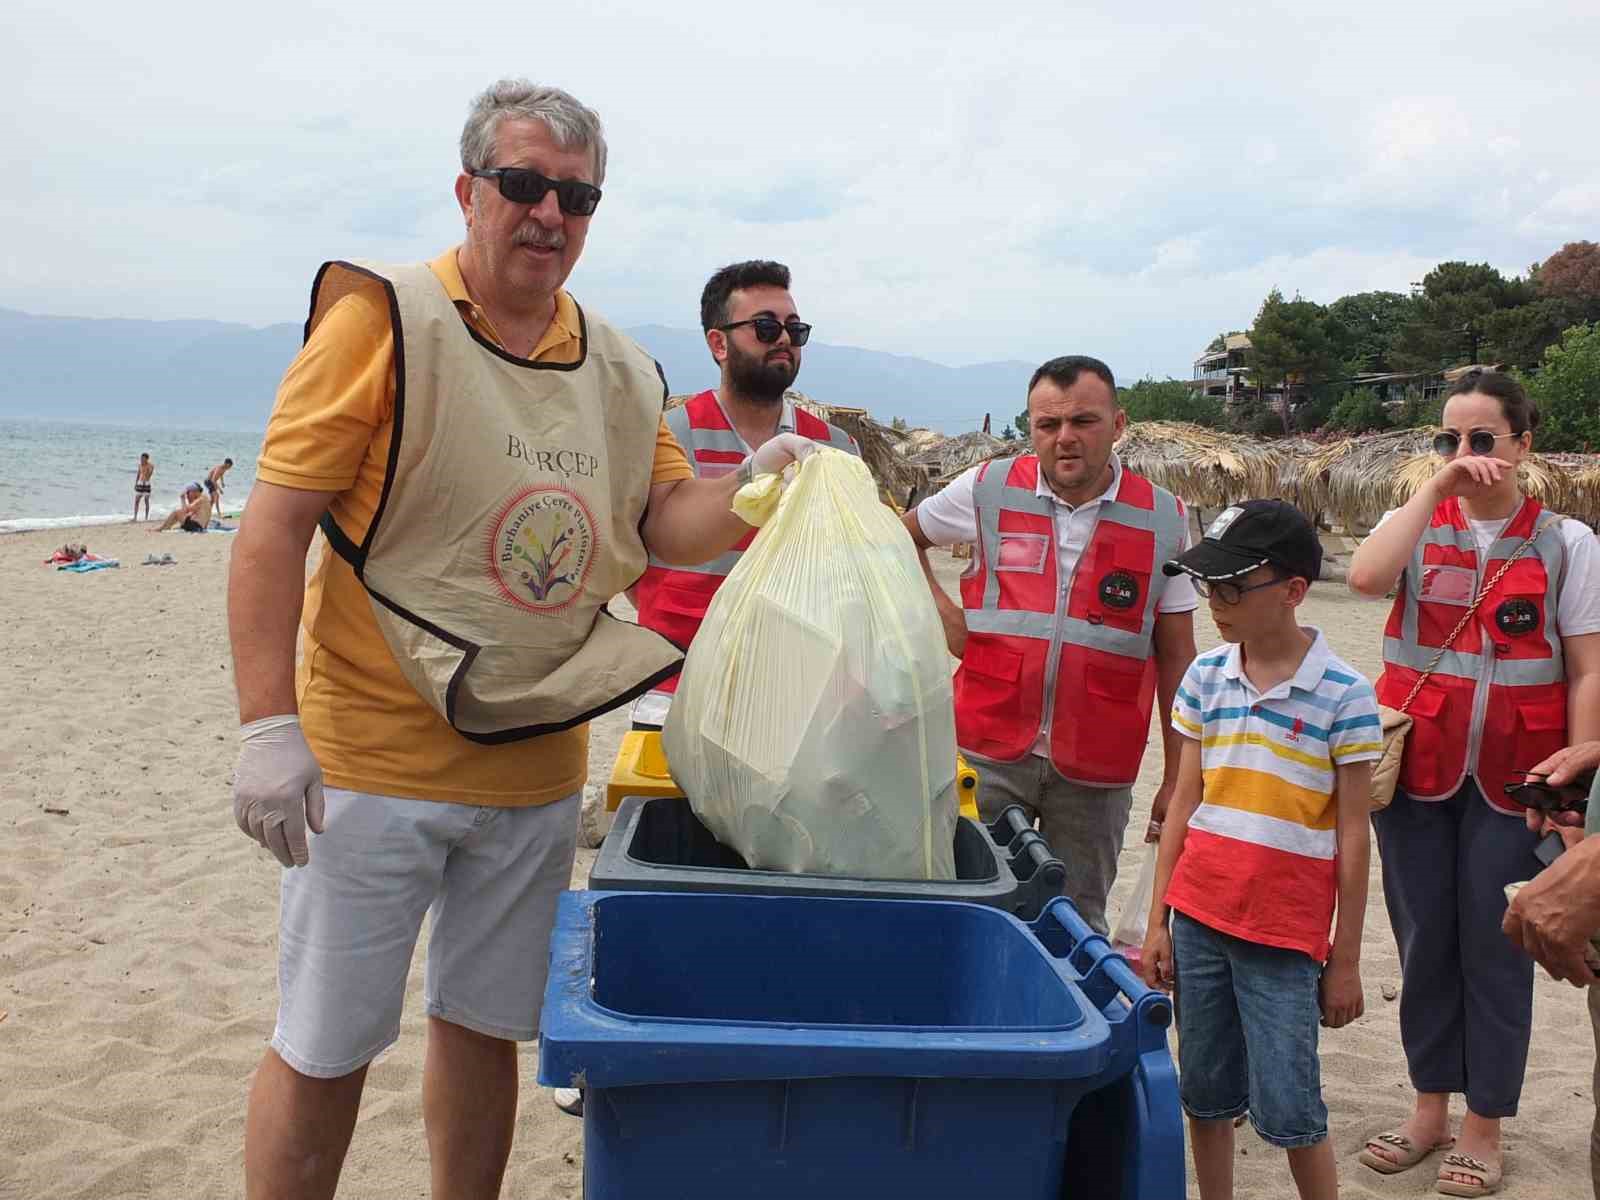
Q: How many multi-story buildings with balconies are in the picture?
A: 1